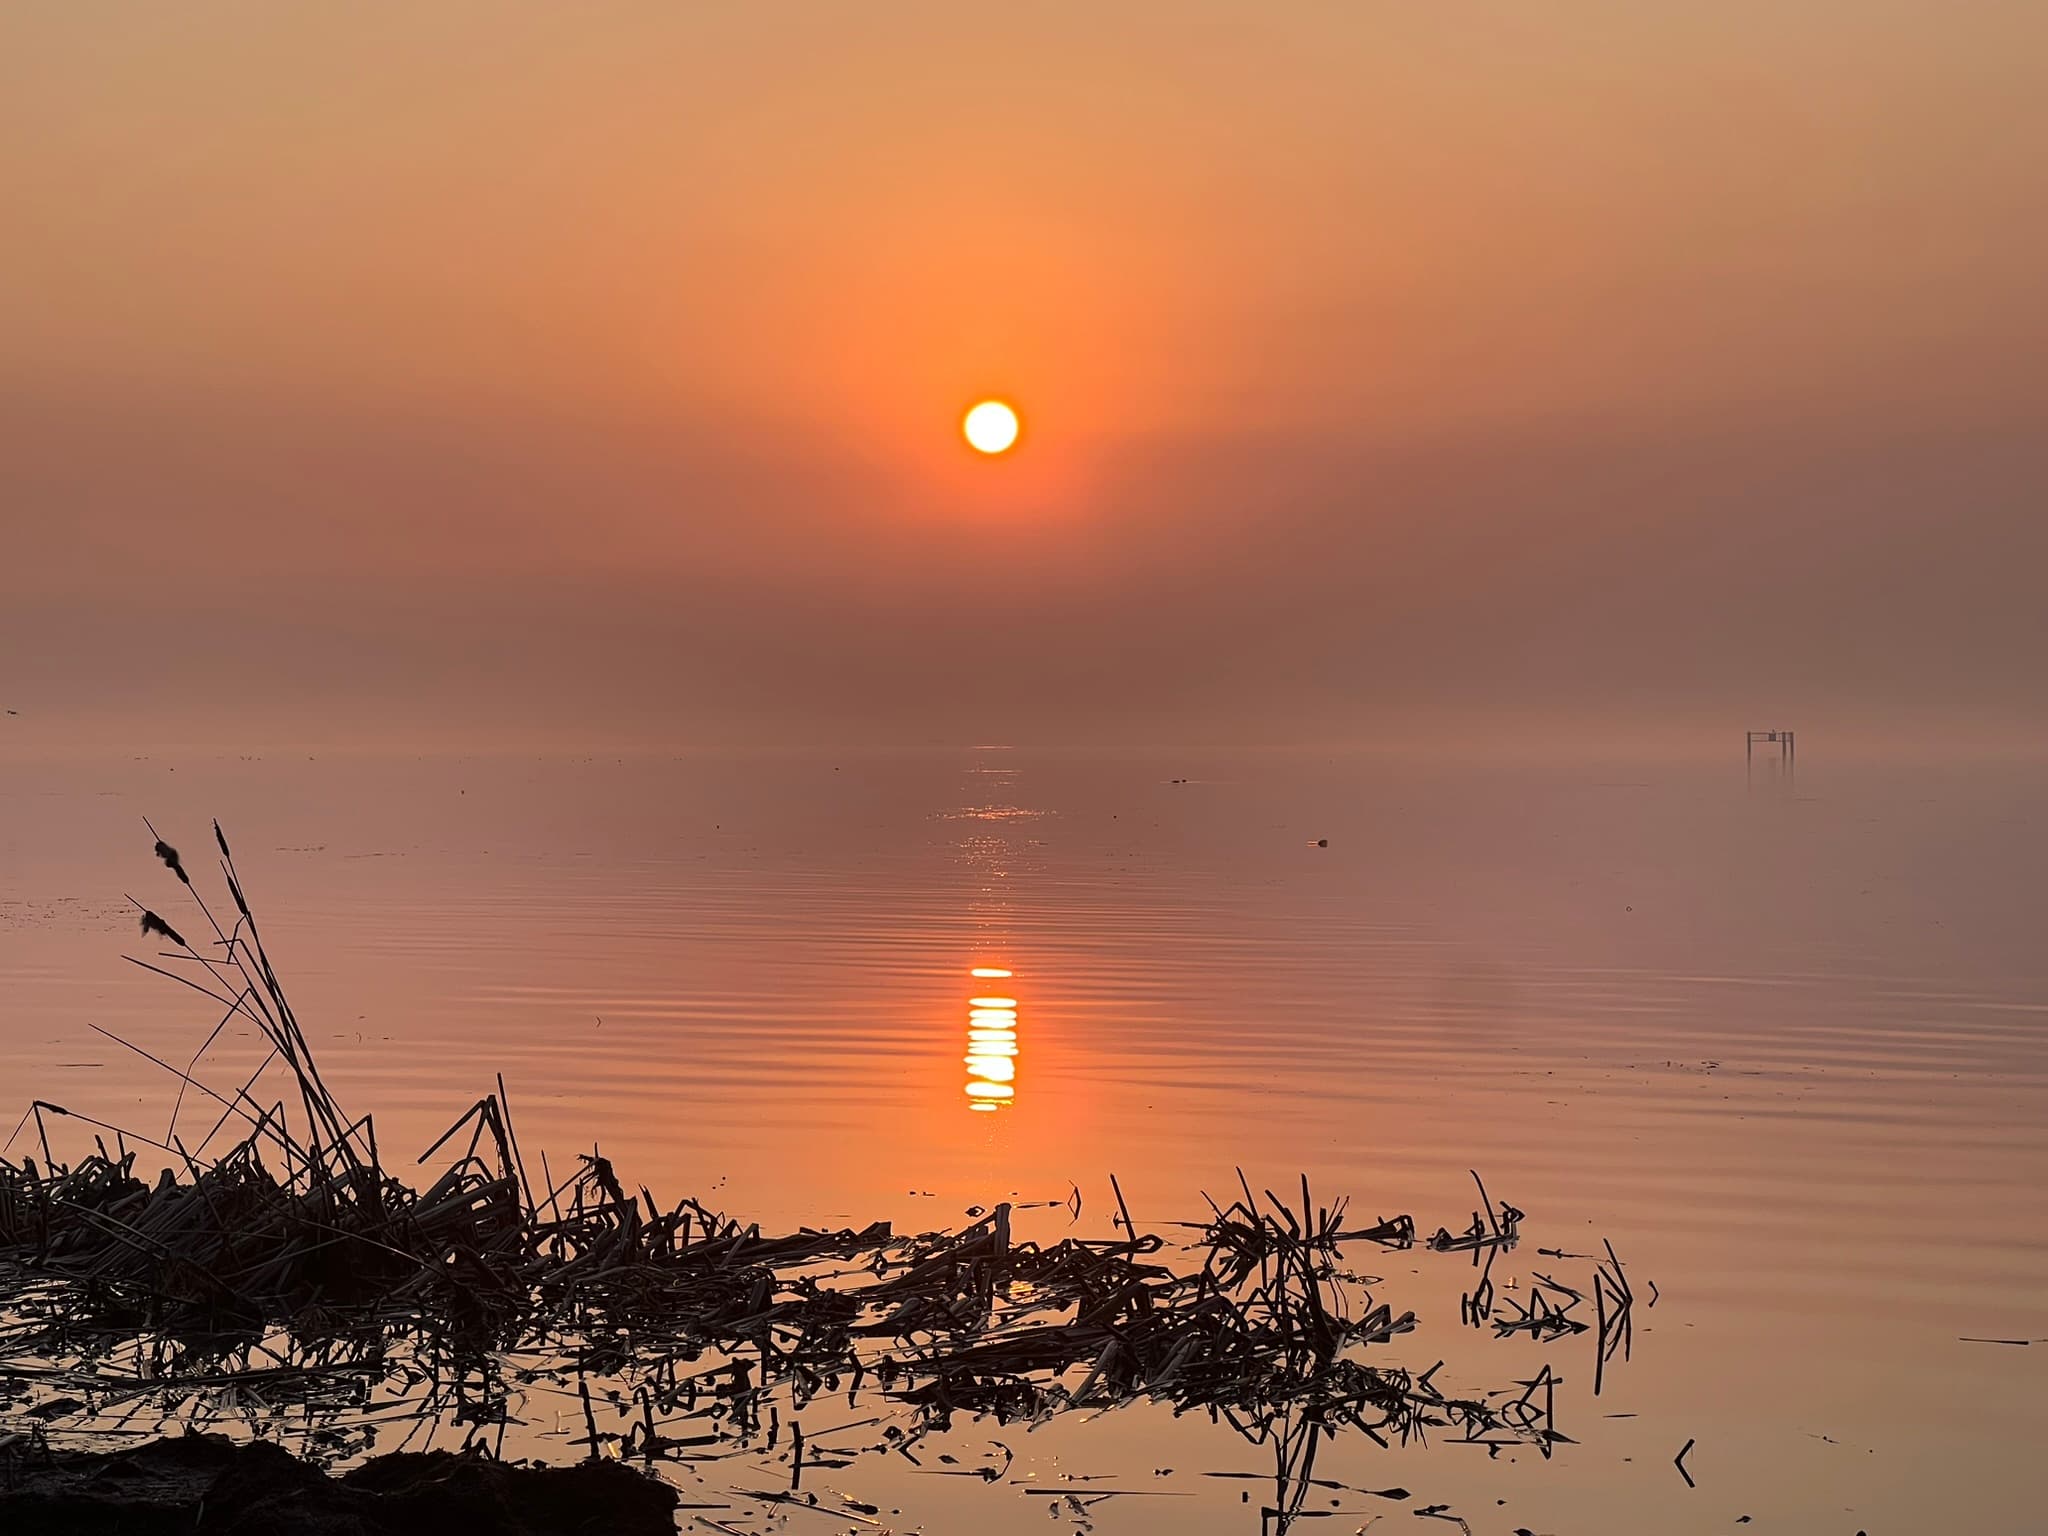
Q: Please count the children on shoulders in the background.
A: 0